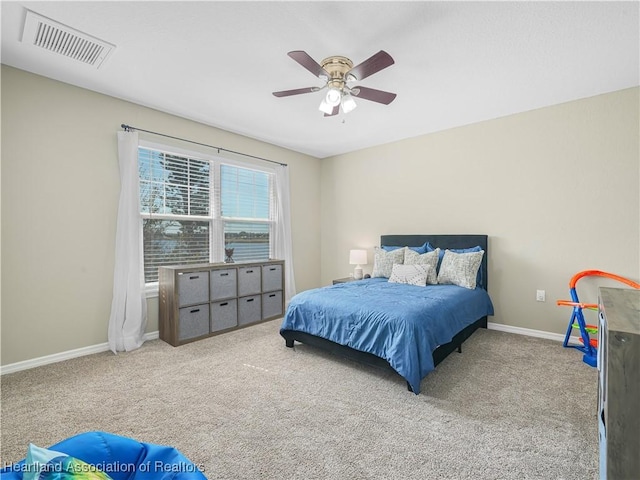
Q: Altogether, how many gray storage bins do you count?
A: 8